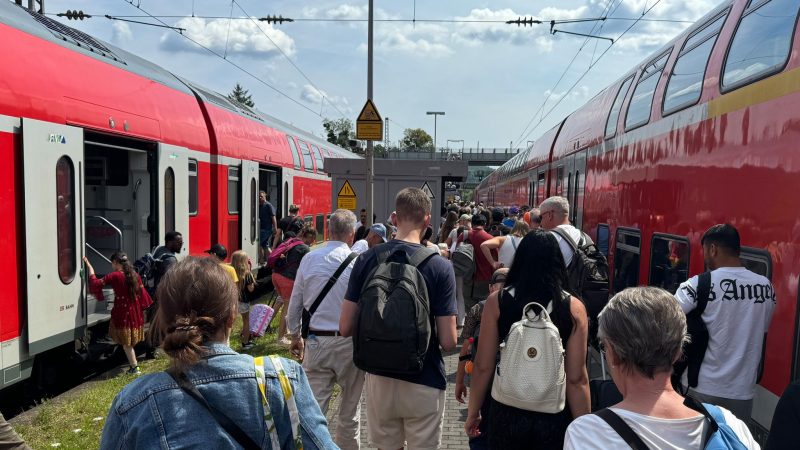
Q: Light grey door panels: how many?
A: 4